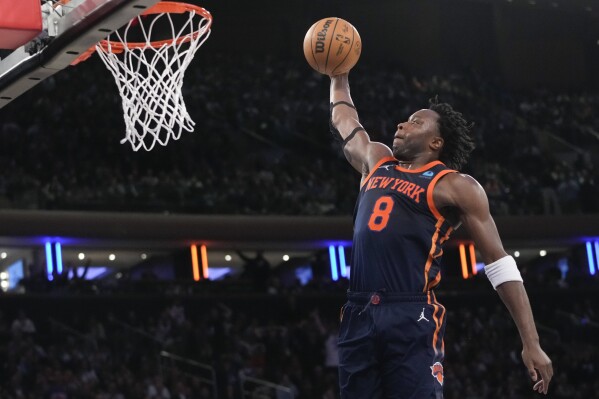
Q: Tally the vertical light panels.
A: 10